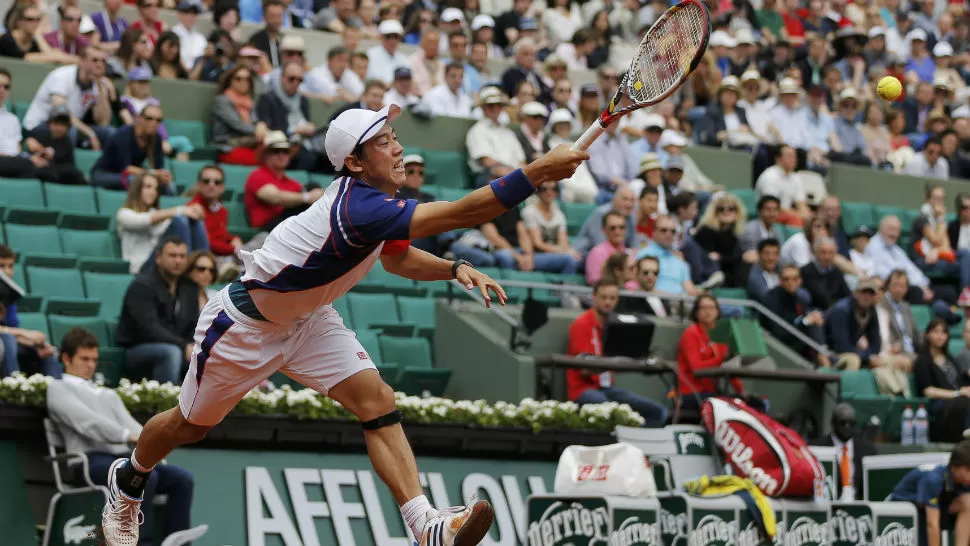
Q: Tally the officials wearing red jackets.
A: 2